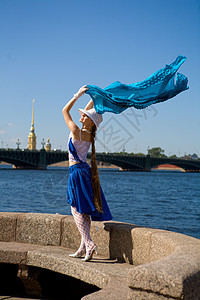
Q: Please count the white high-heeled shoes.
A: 2